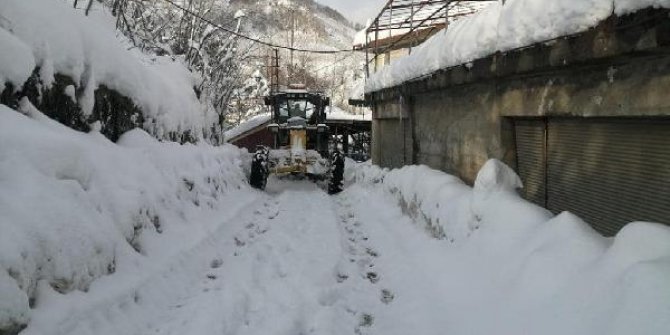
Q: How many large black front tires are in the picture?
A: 2